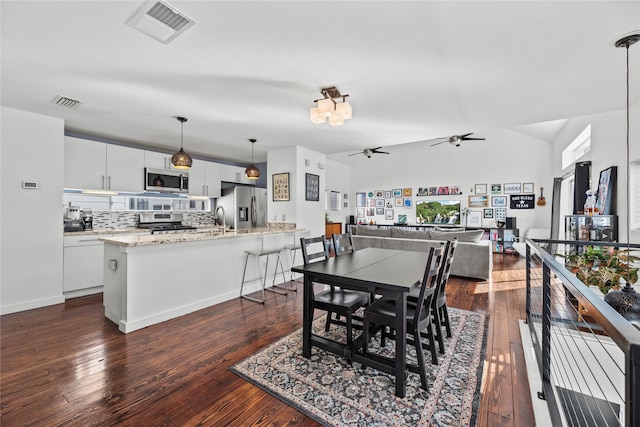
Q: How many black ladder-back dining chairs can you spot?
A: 4